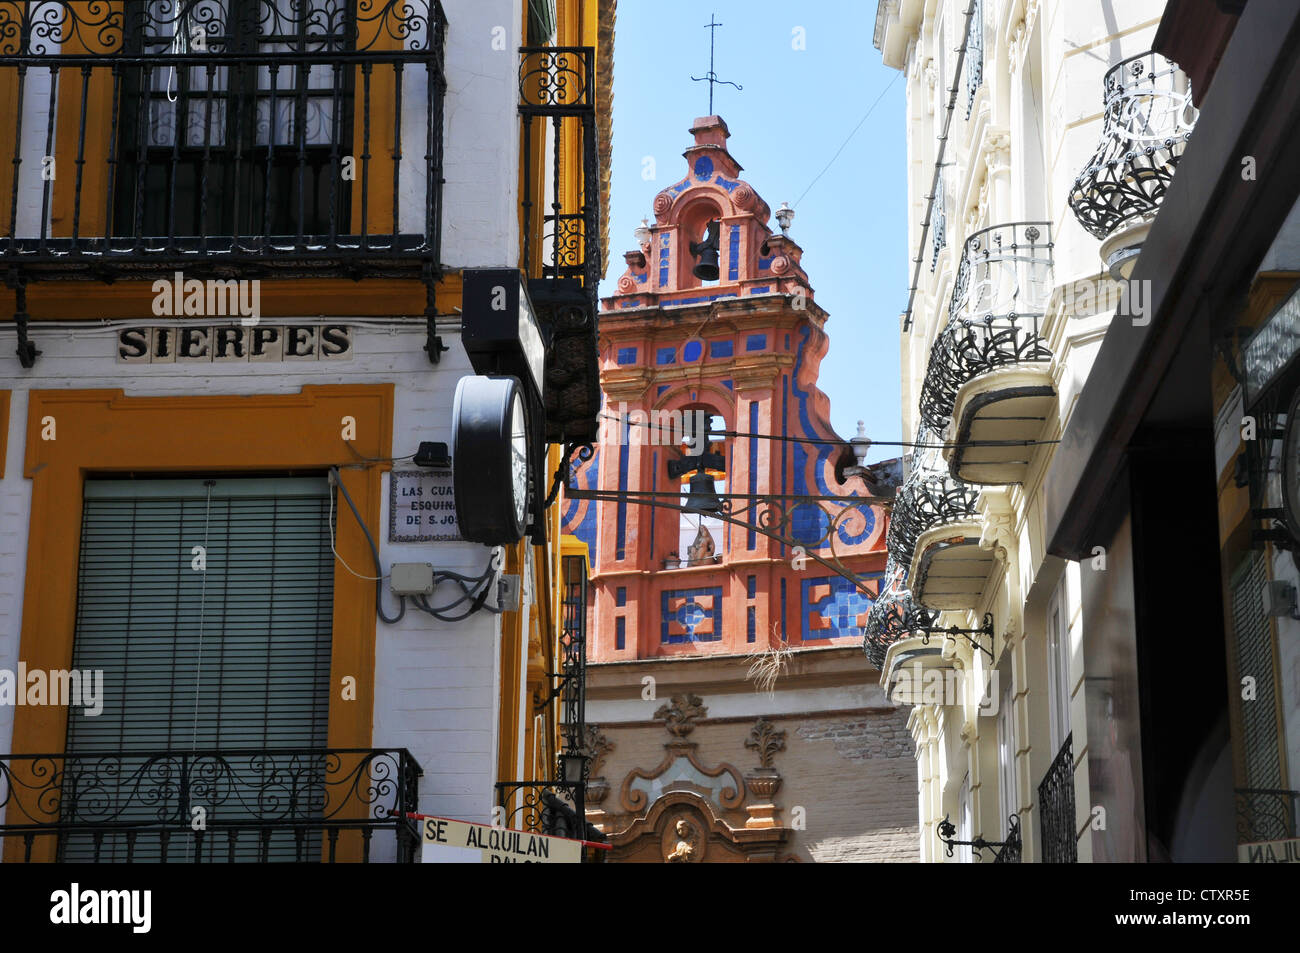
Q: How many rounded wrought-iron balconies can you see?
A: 4